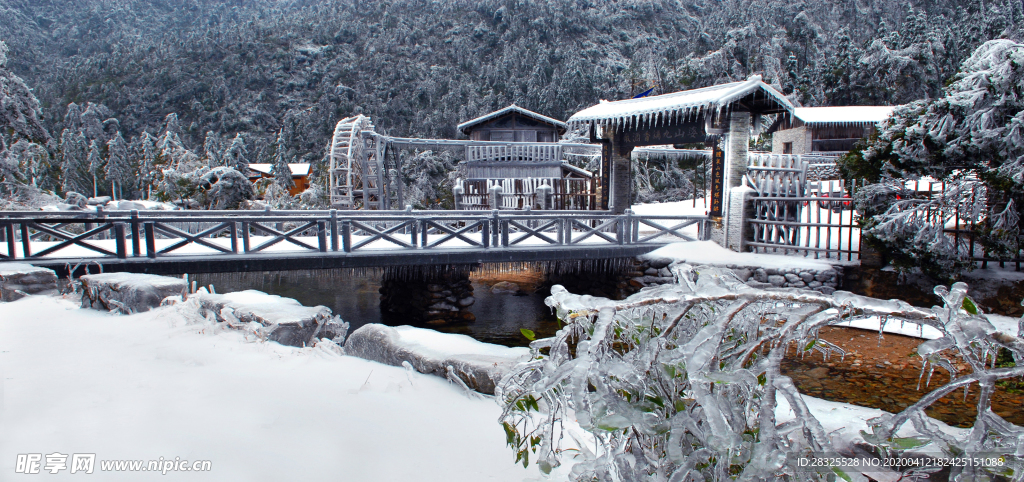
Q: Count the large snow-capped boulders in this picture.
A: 4